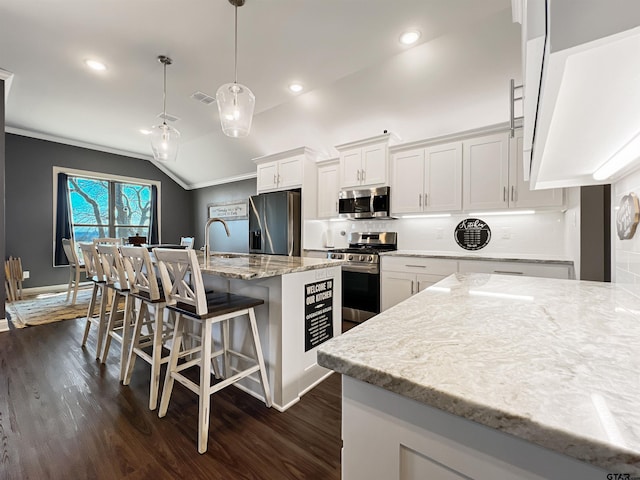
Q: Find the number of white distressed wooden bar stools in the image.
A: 4